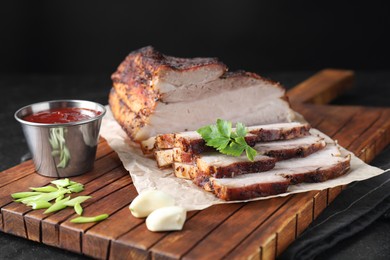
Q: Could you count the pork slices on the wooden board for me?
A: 3